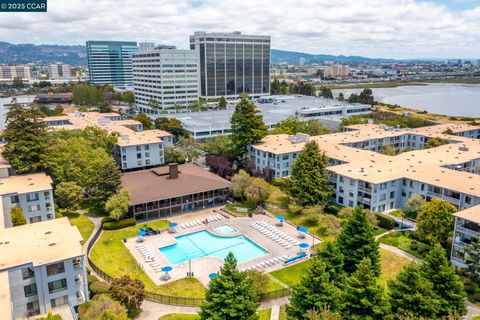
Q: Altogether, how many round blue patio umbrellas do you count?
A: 7